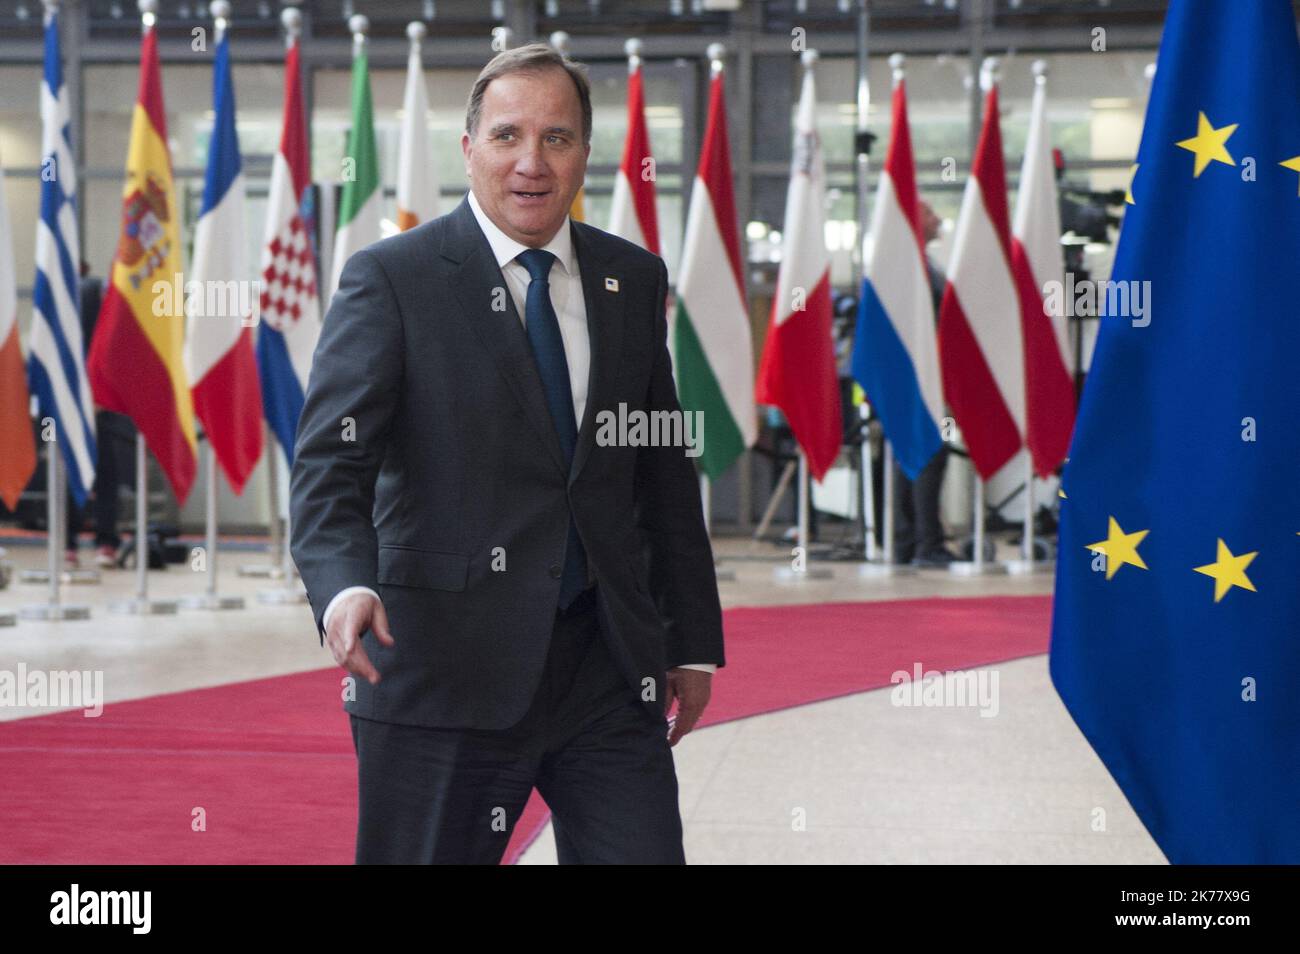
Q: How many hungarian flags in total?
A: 1